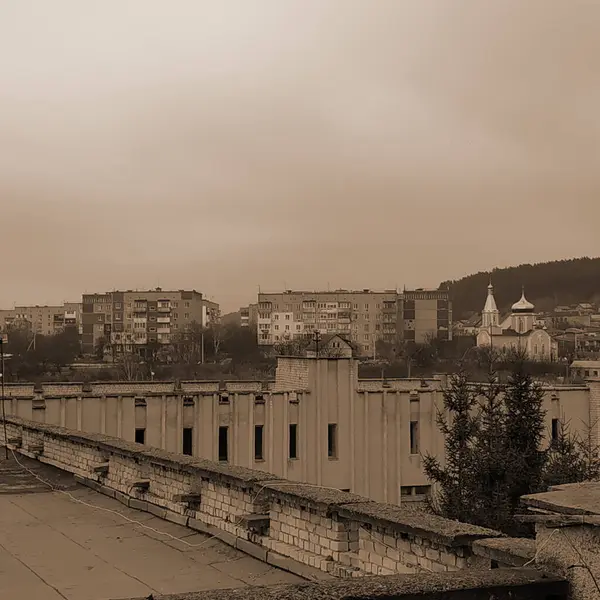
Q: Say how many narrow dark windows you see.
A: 8